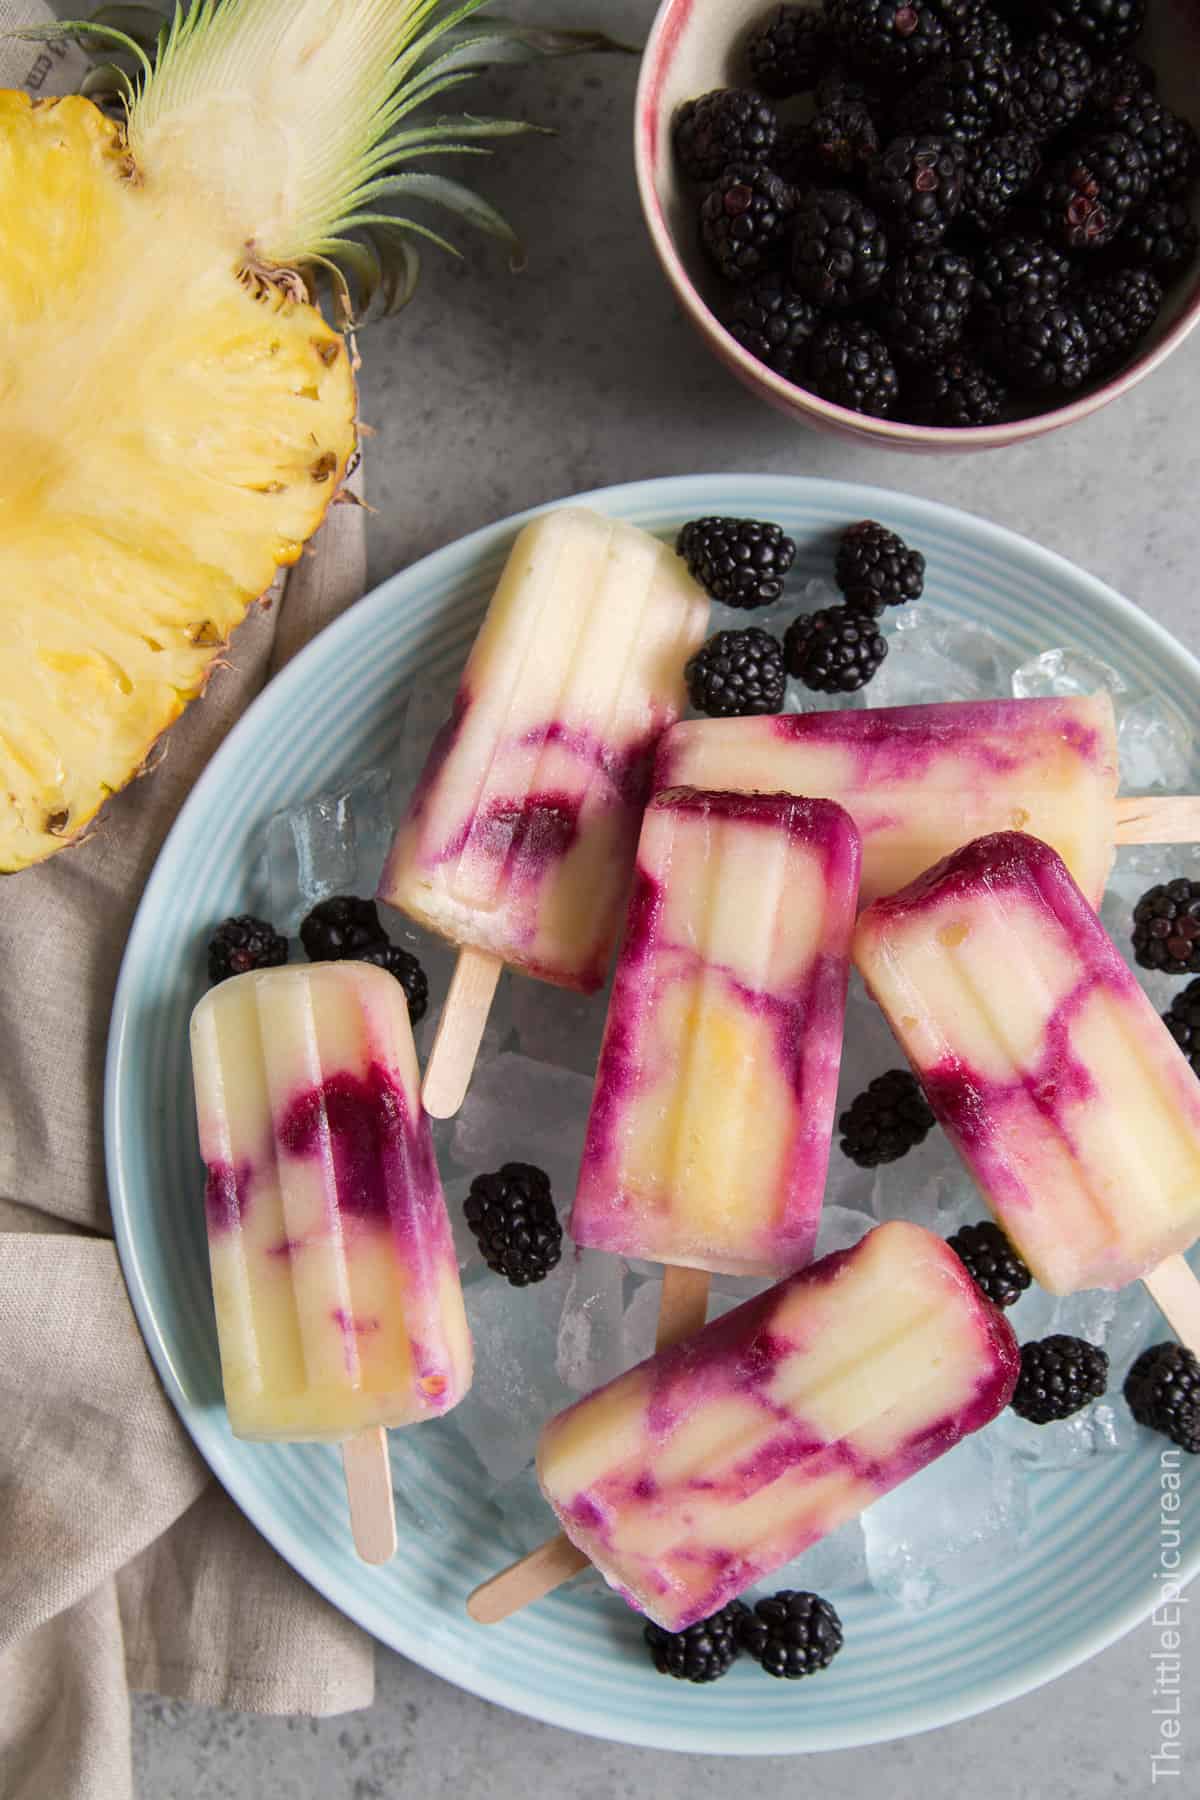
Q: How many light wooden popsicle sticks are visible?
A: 6